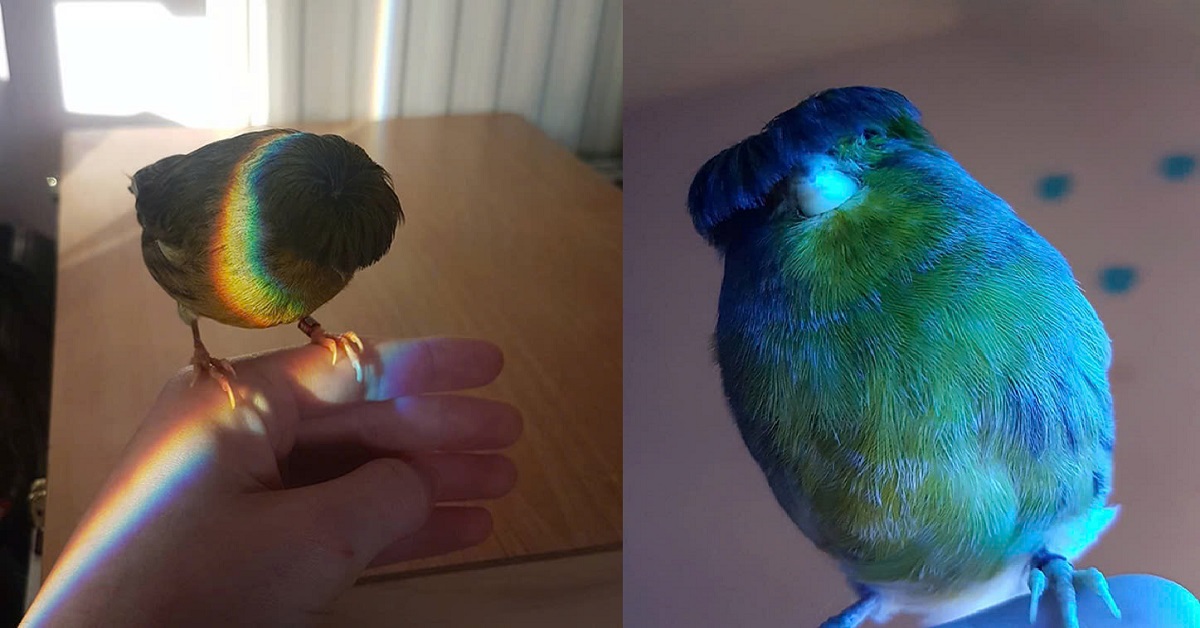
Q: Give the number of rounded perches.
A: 1